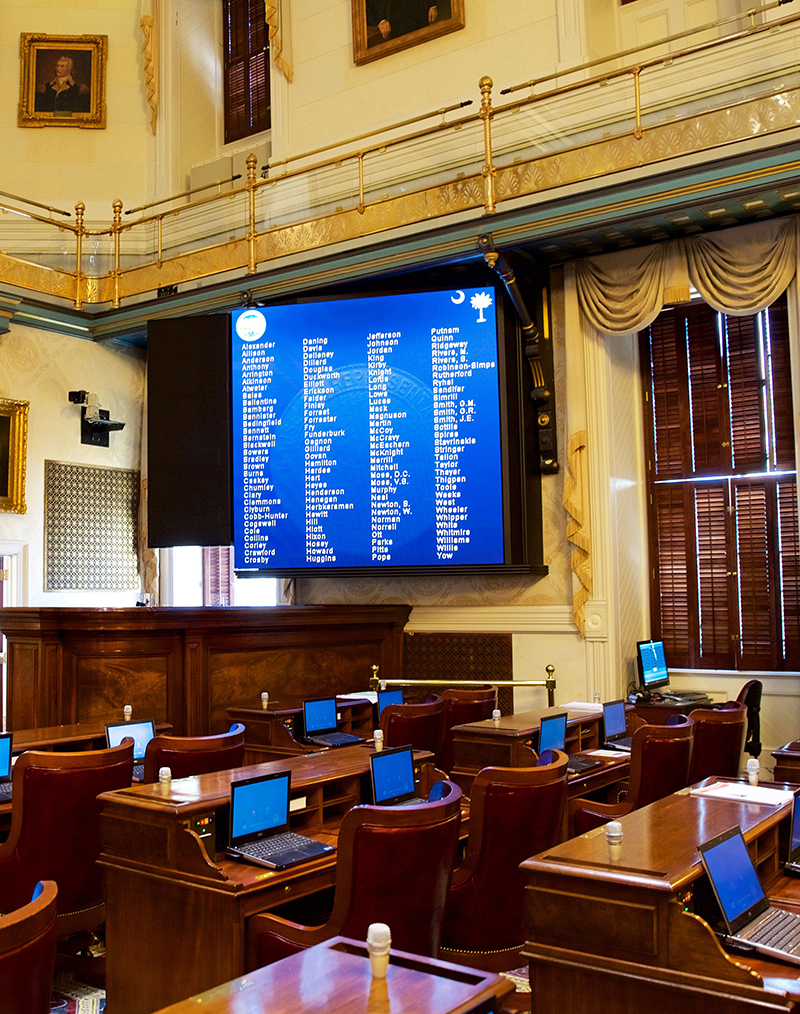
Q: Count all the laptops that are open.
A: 10